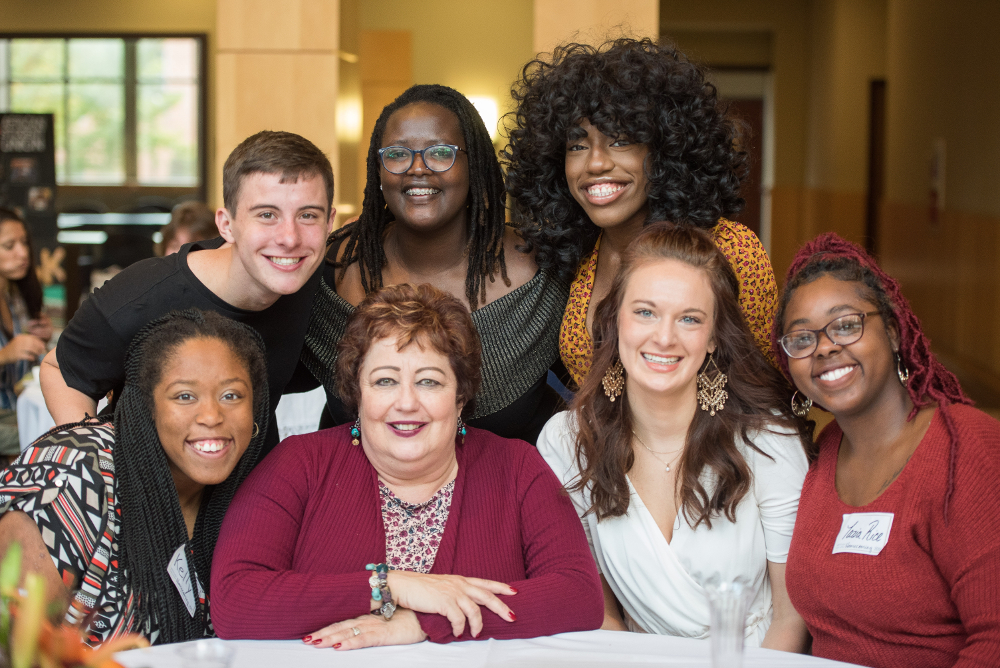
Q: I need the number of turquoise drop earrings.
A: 2